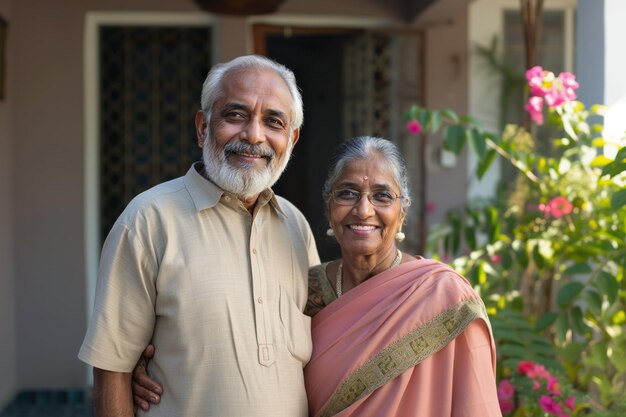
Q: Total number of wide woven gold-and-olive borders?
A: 1